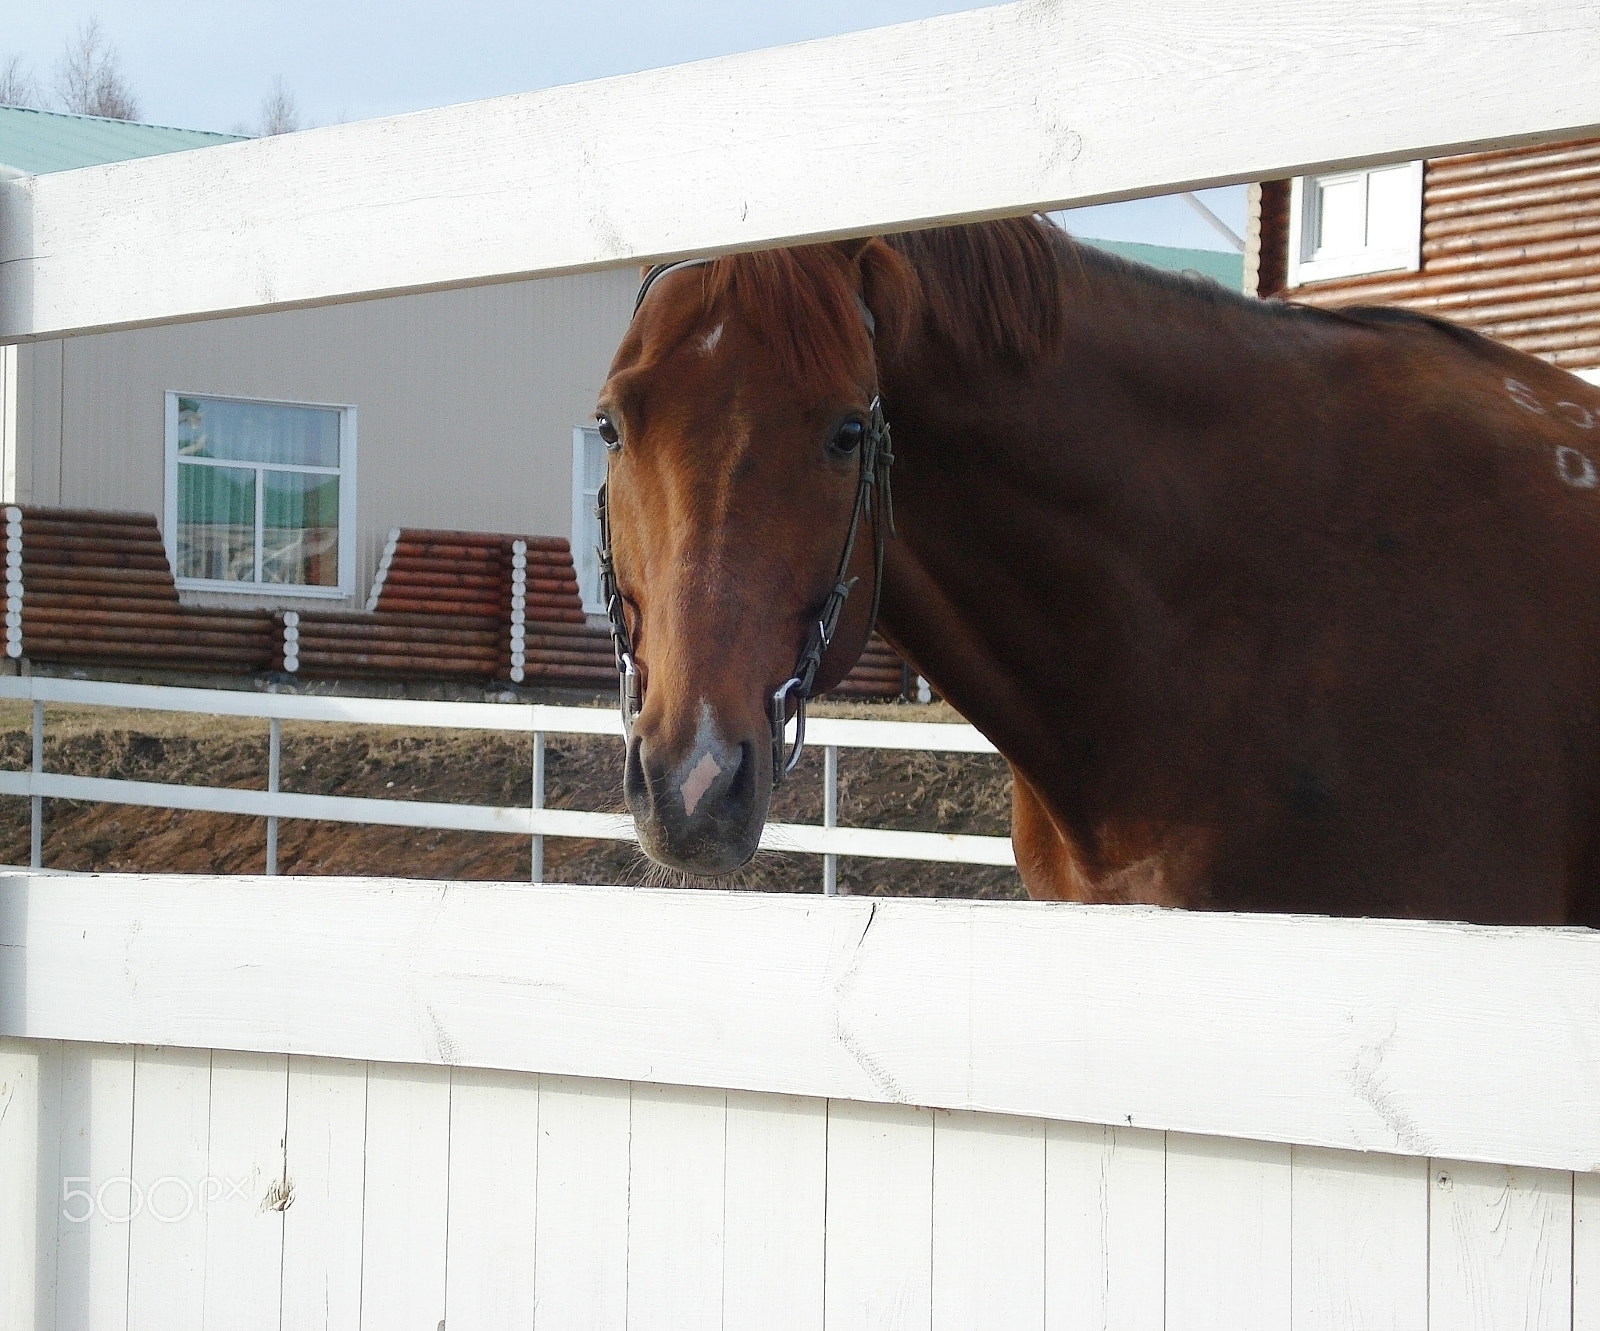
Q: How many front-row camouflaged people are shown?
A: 0